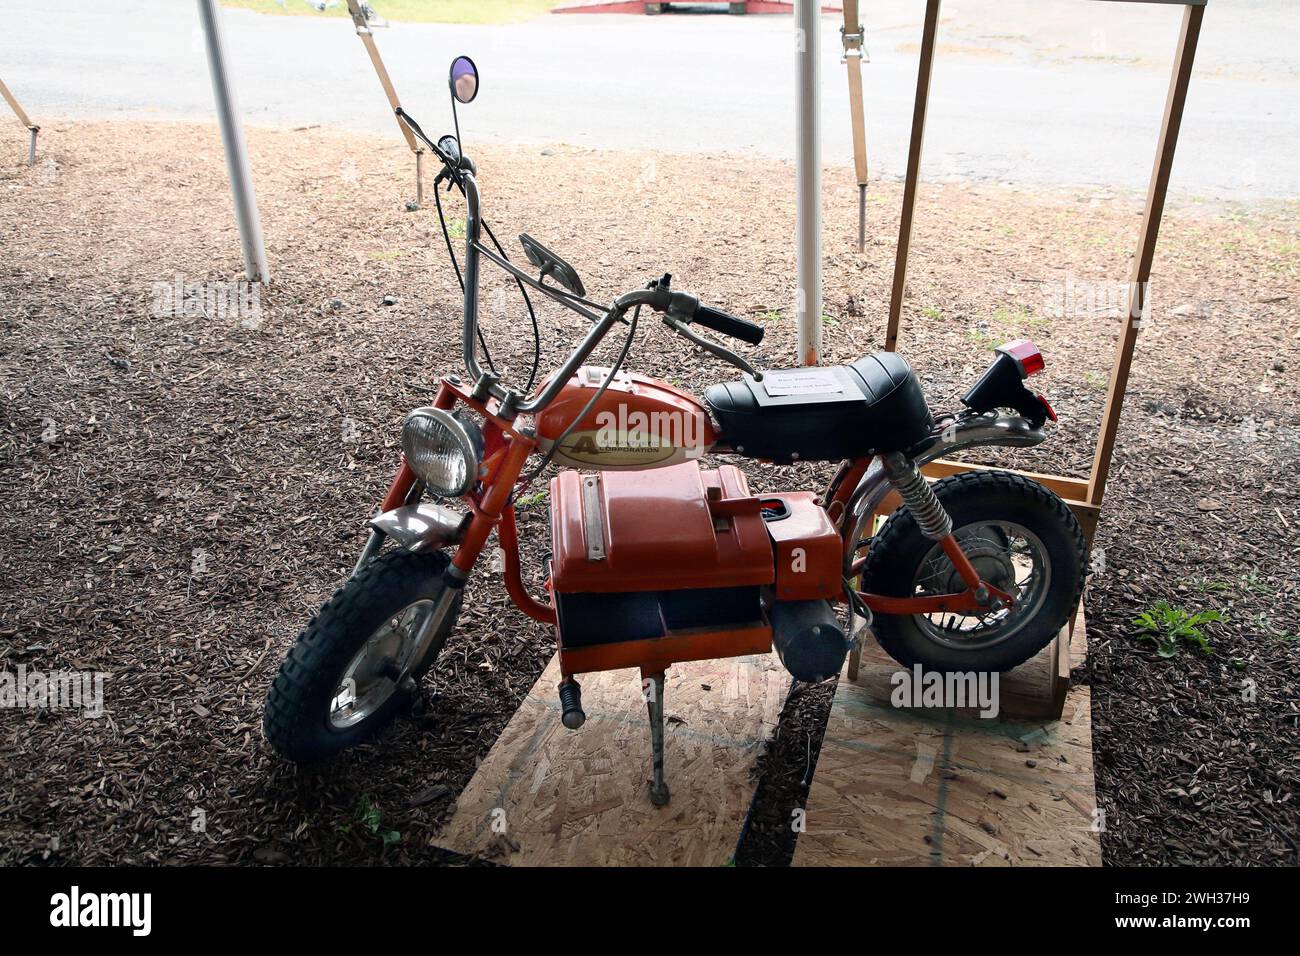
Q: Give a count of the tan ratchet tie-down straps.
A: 3